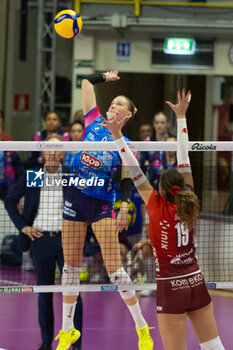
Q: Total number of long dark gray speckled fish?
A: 0